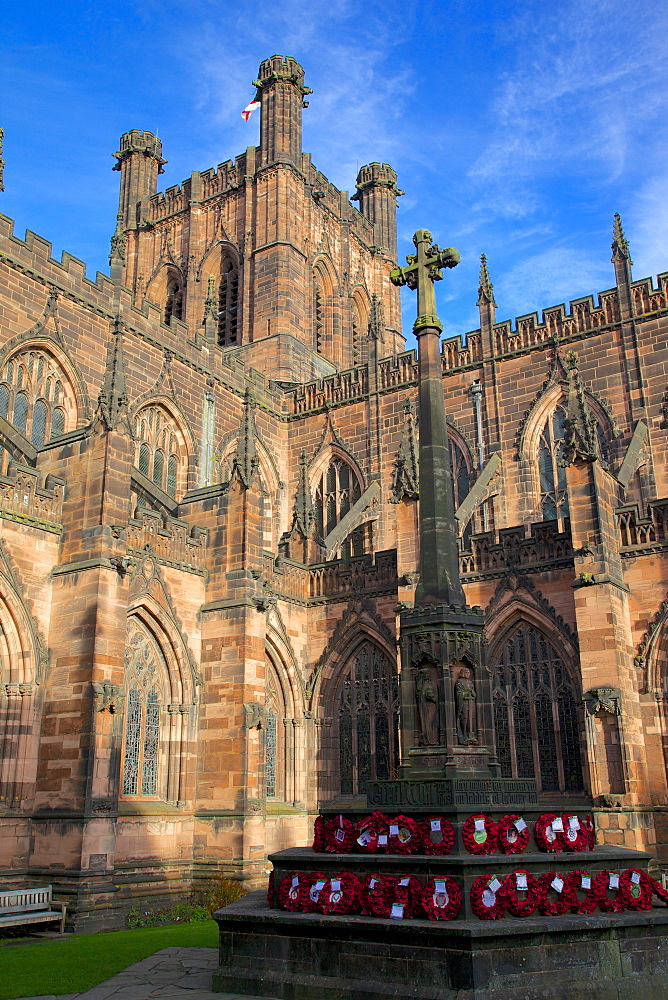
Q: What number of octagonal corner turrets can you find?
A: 3